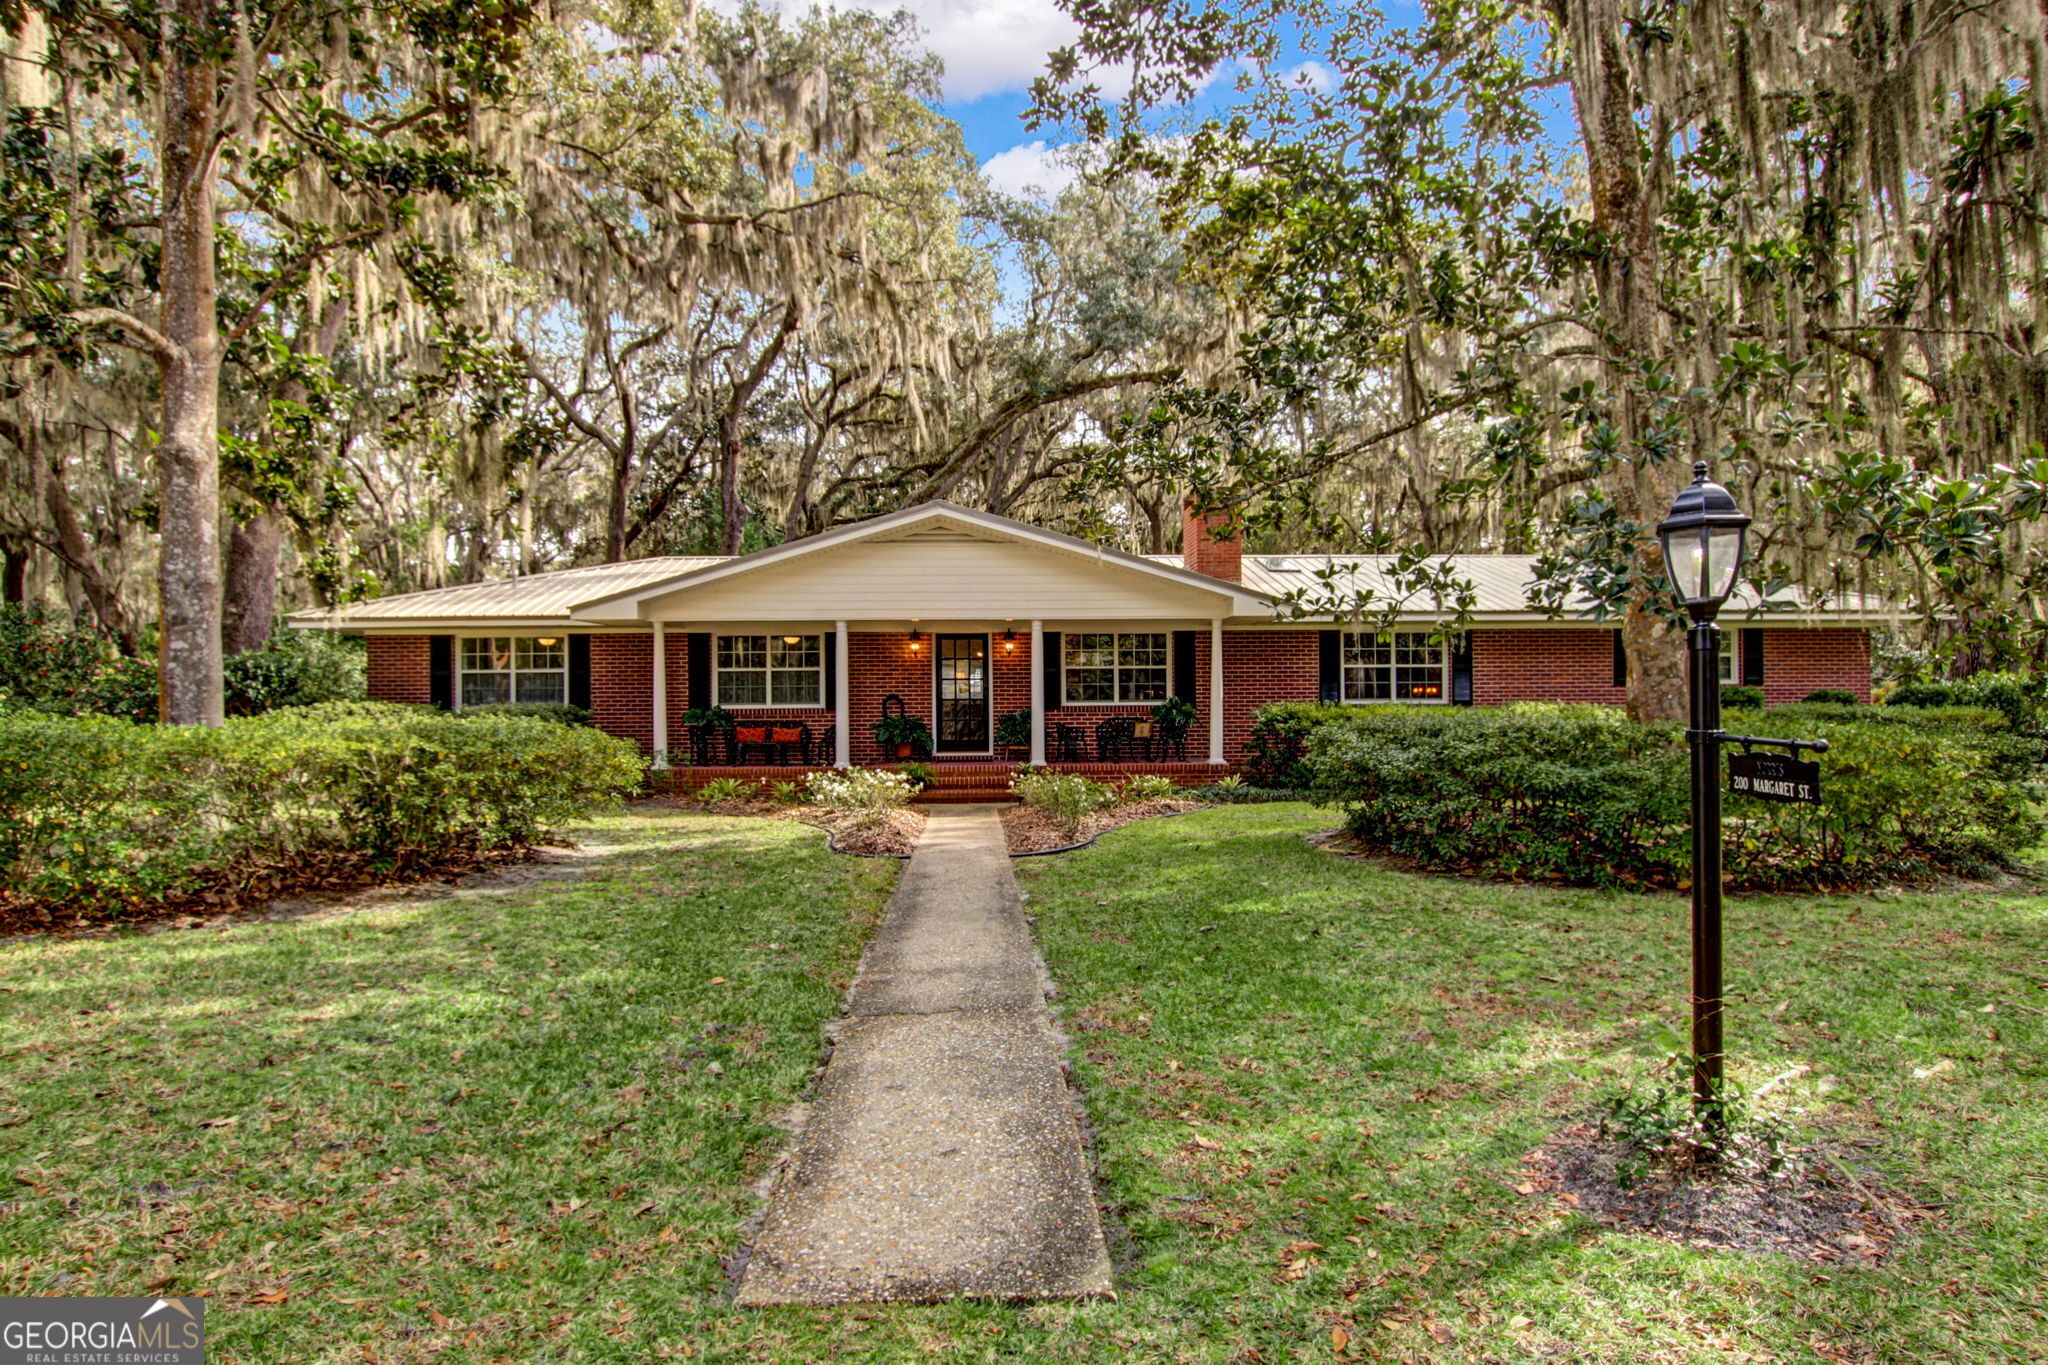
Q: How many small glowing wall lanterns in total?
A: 2